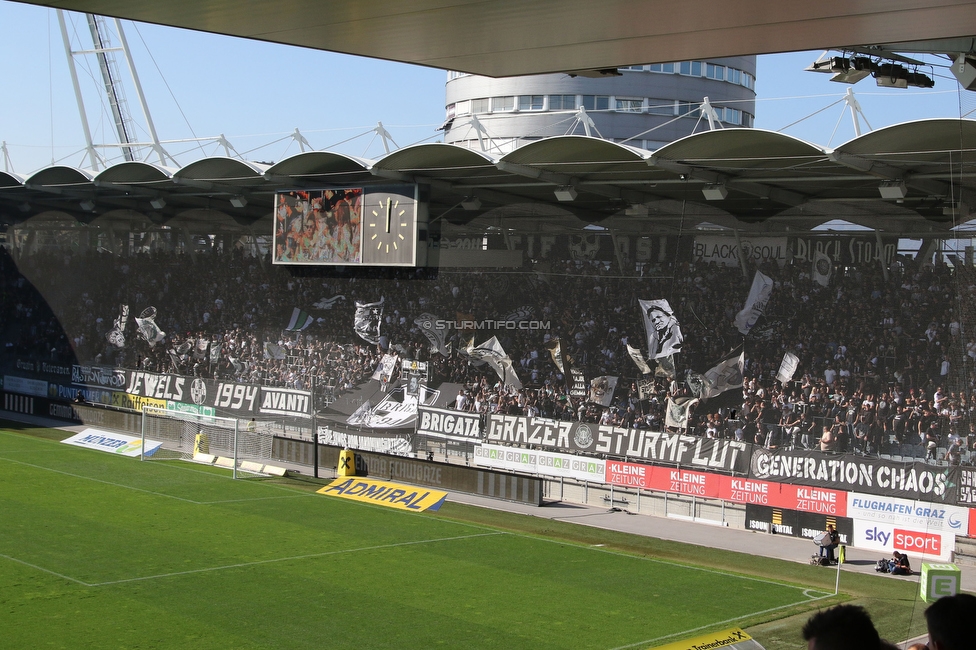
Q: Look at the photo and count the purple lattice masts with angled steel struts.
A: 0